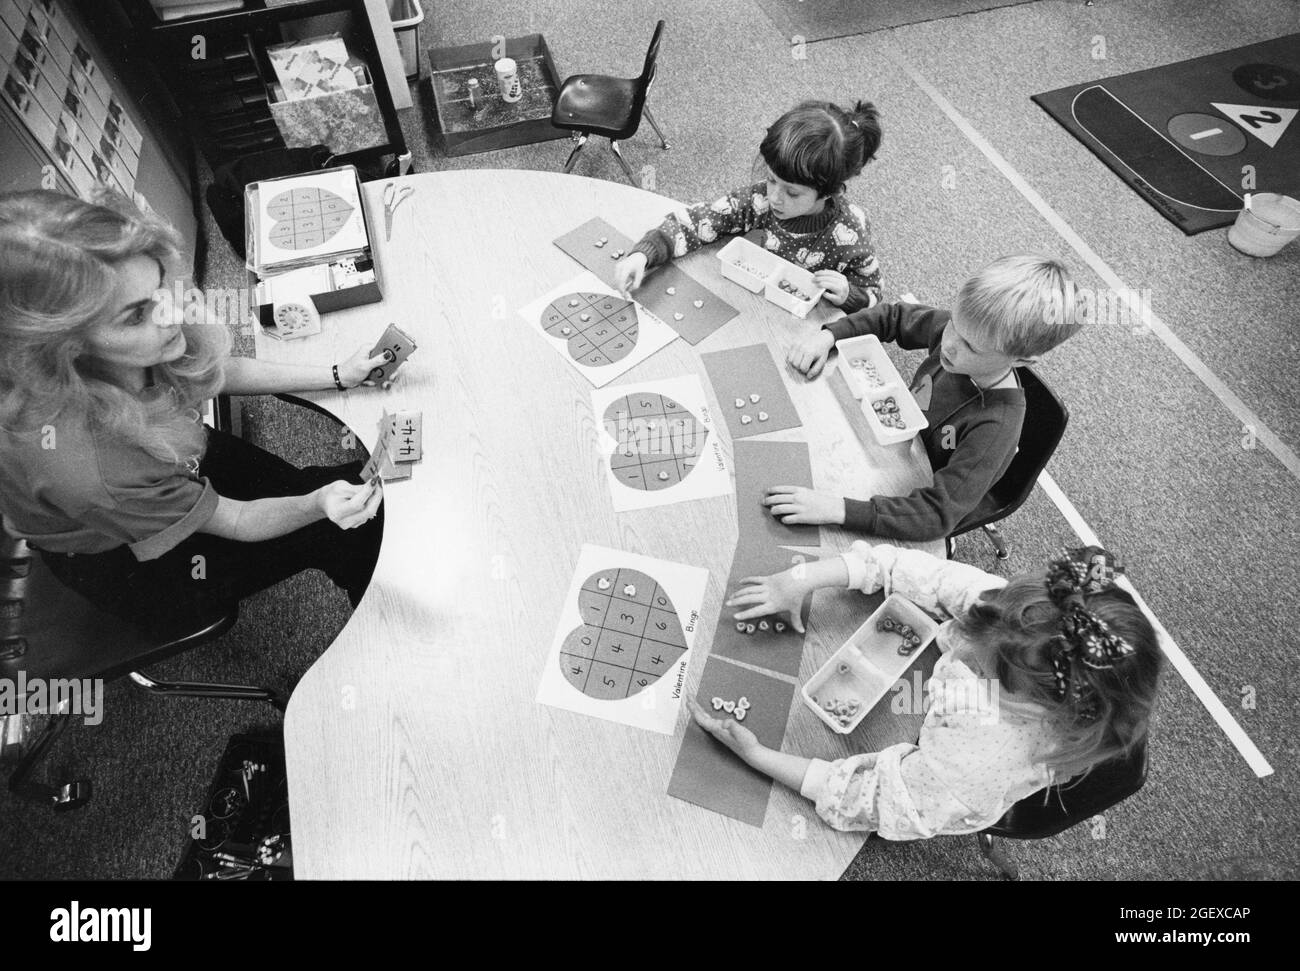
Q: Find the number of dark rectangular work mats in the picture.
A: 6